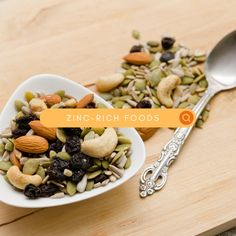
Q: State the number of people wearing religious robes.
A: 0